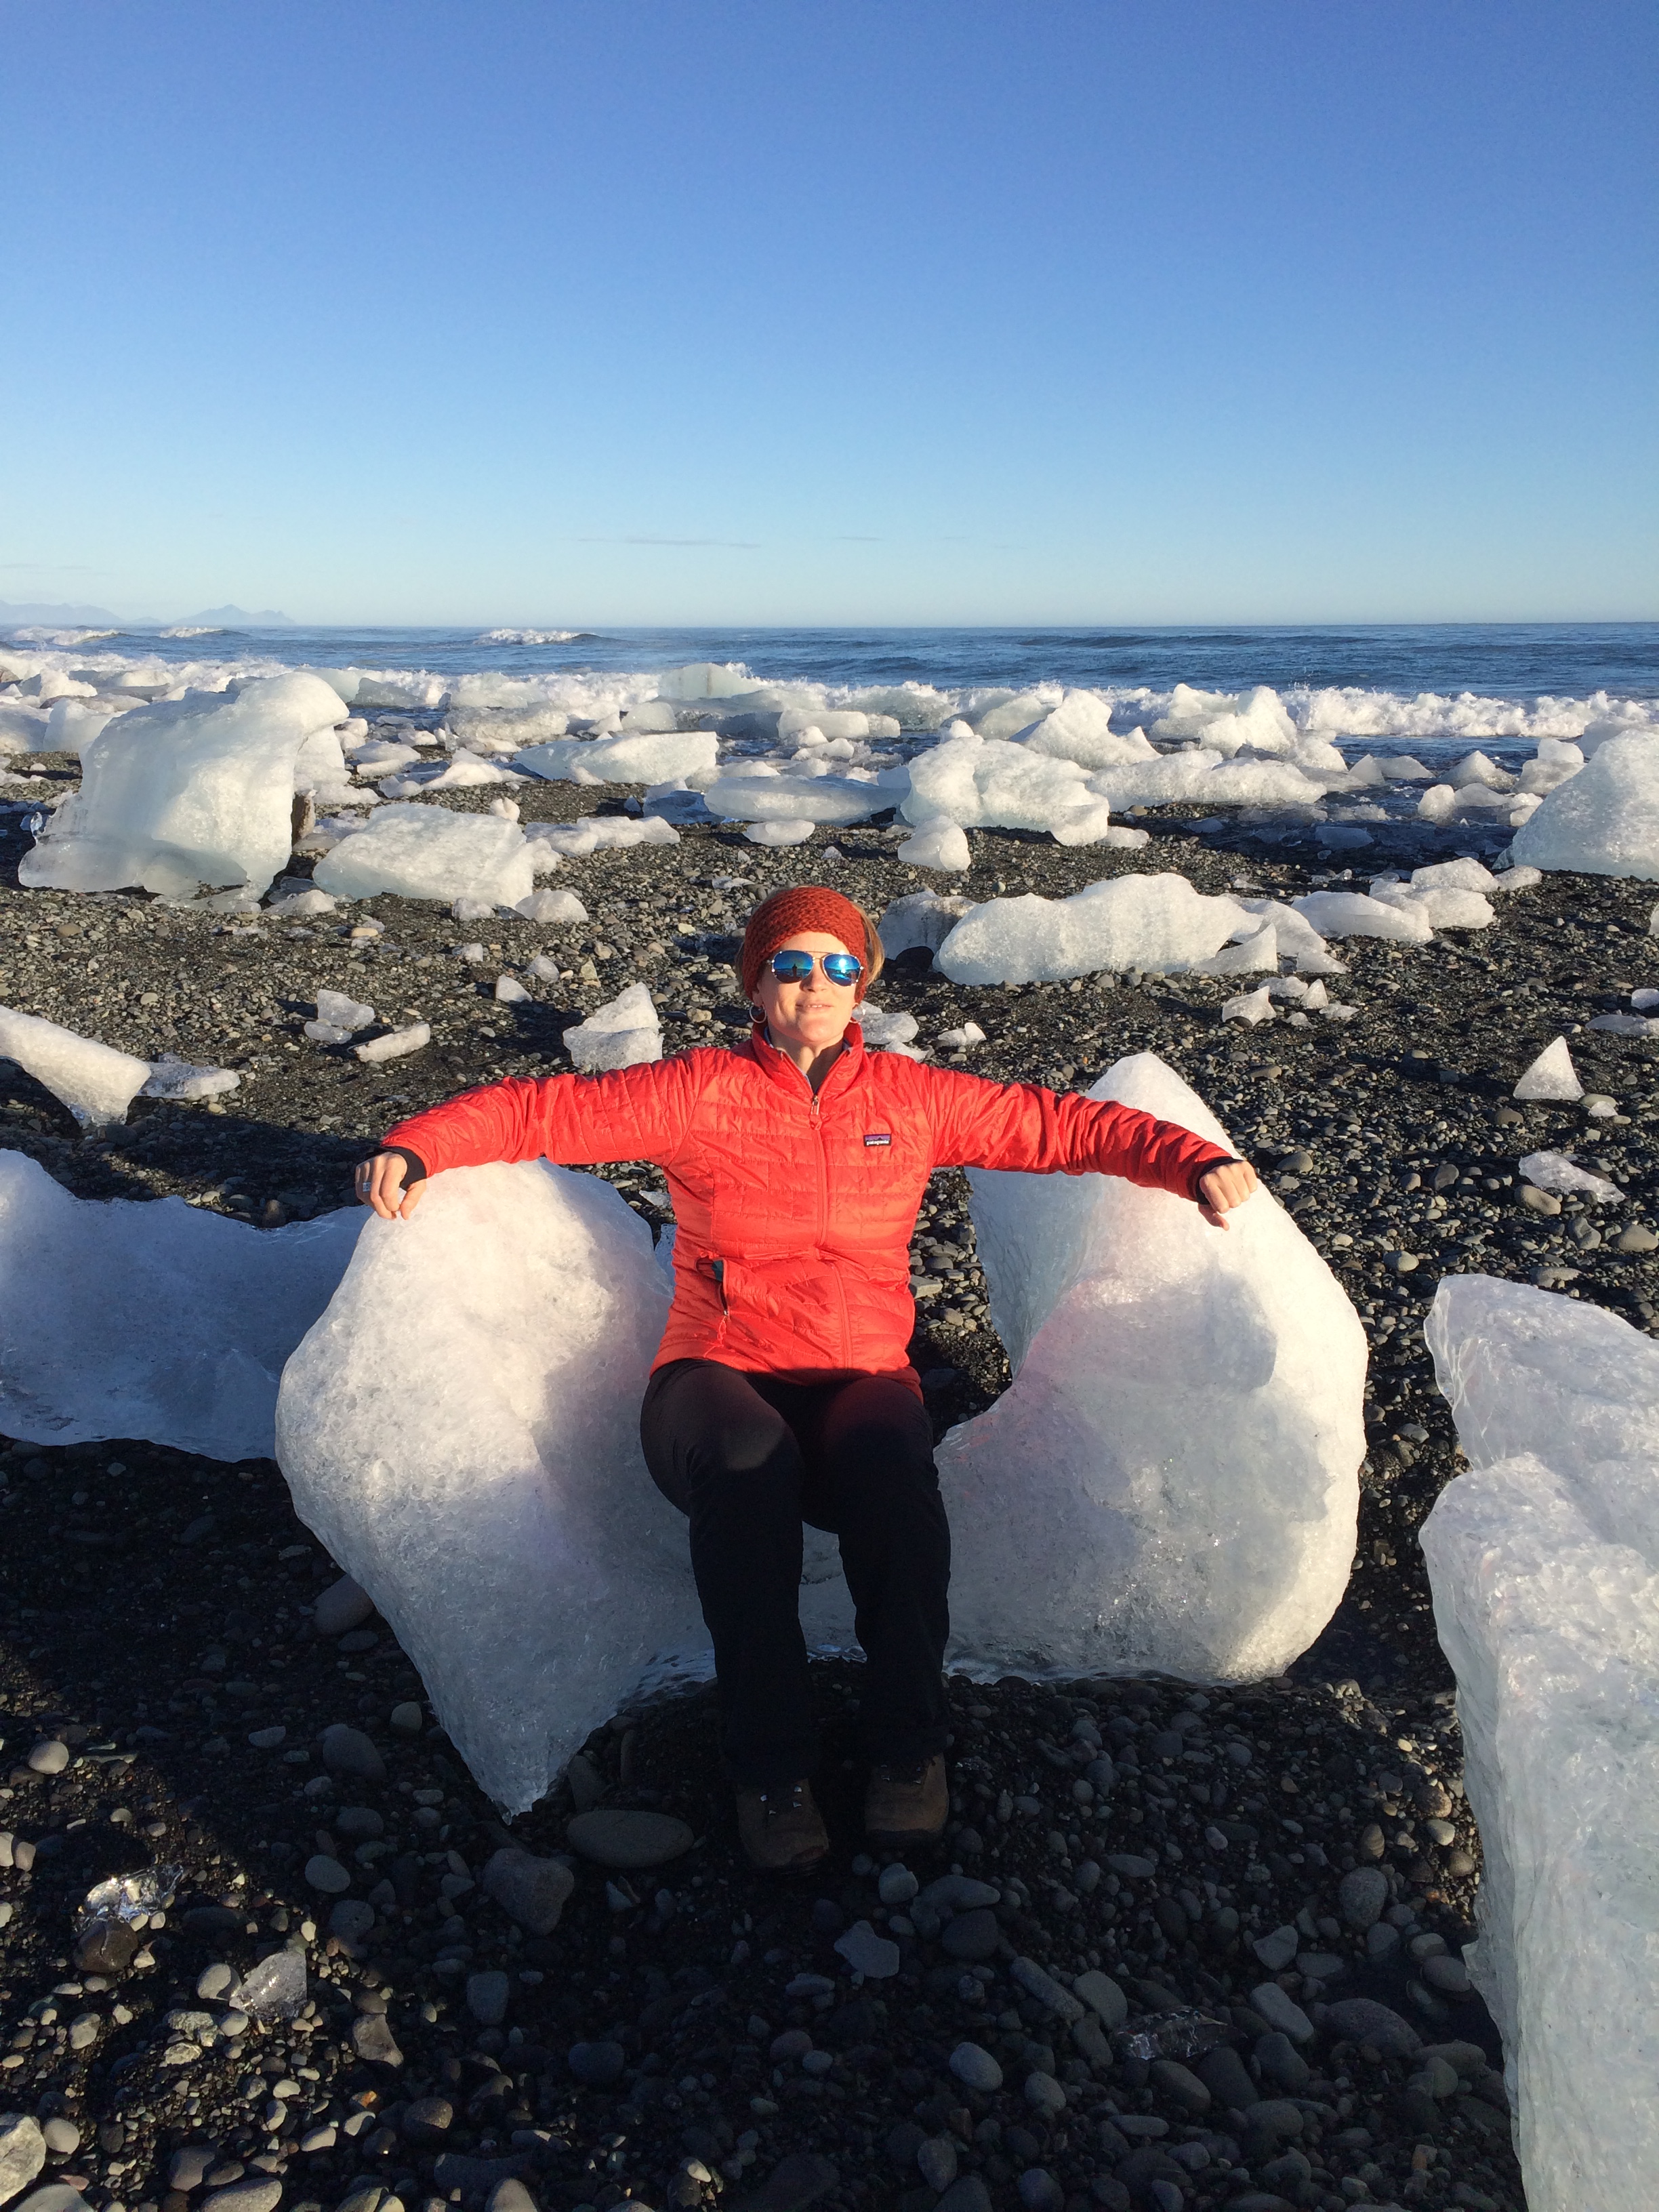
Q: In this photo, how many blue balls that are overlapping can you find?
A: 0